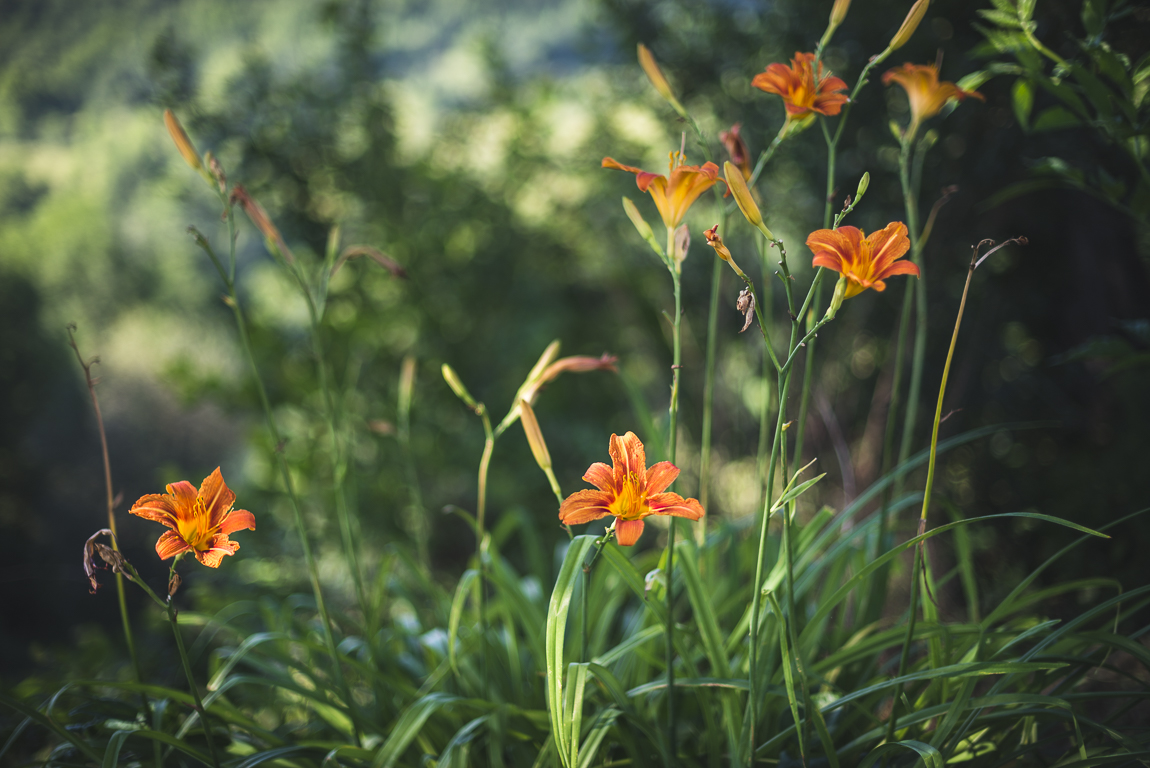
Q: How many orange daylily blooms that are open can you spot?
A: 6